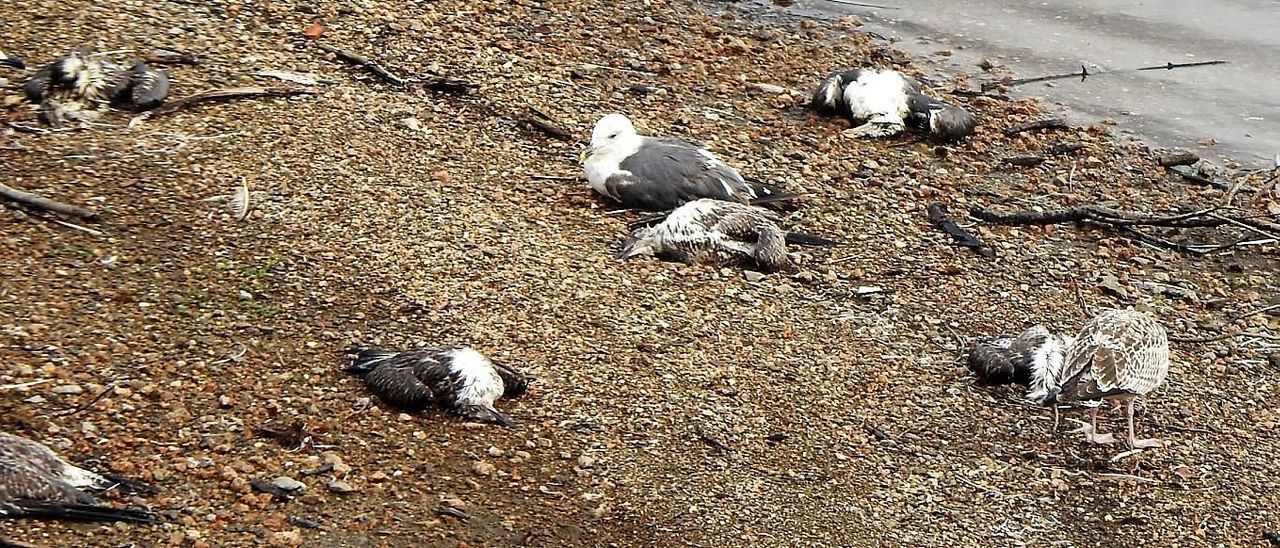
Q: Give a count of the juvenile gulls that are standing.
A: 1